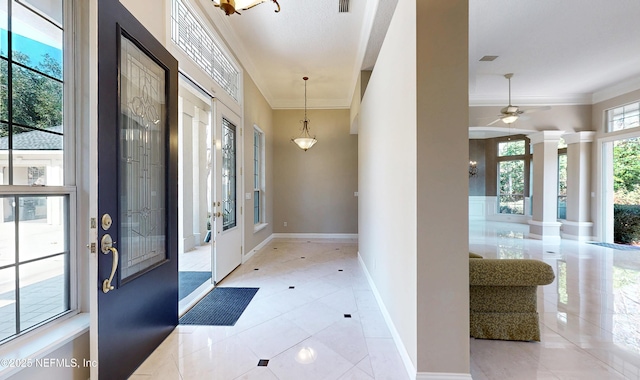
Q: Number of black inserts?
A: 9